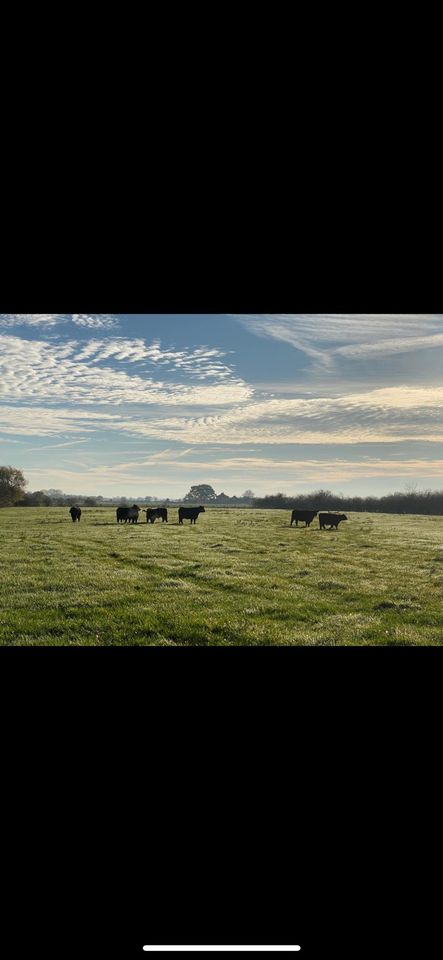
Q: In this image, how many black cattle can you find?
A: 6